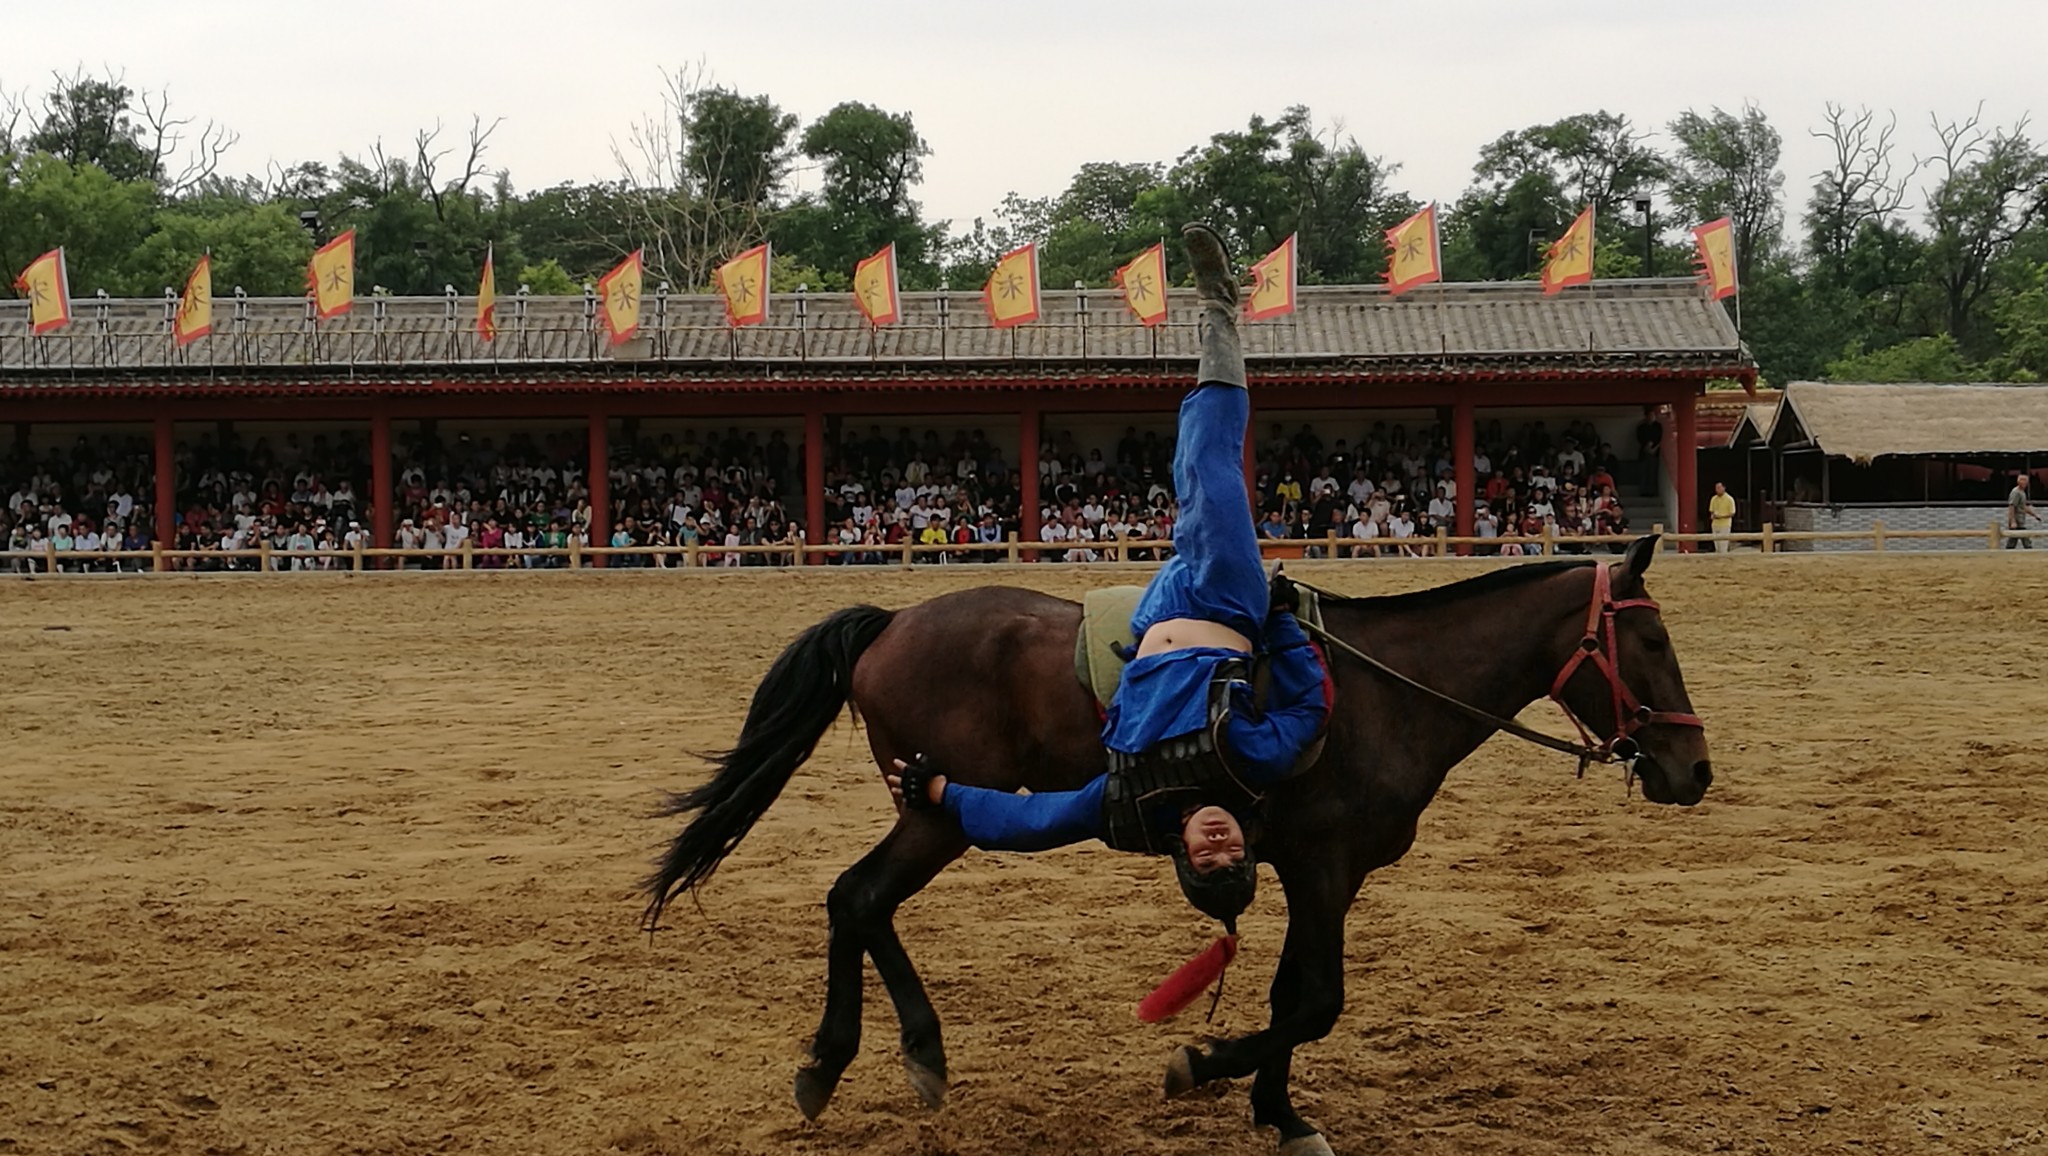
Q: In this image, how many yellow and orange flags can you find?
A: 13